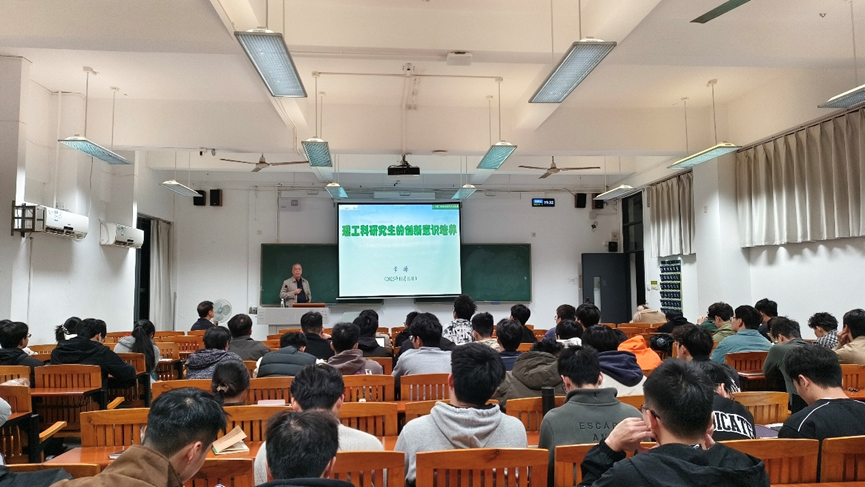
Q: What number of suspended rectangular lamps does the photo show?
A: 11